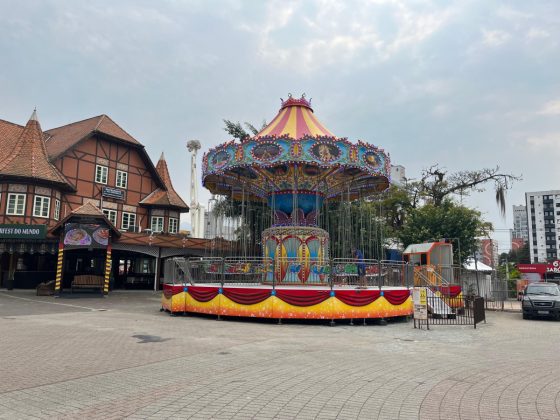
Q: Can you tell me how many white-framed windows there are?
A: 9